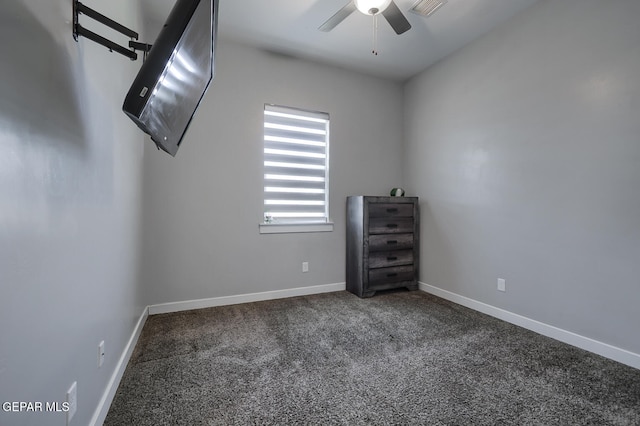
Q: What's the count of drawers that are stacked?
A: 5